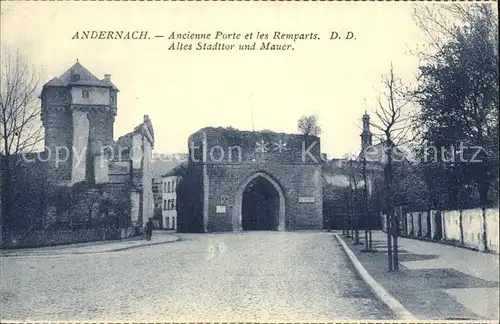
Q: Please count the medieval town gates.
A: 1